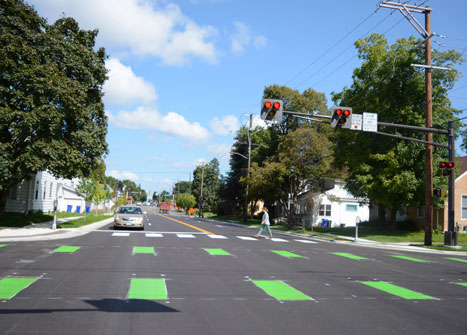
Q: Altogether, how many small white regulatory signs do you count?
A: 2